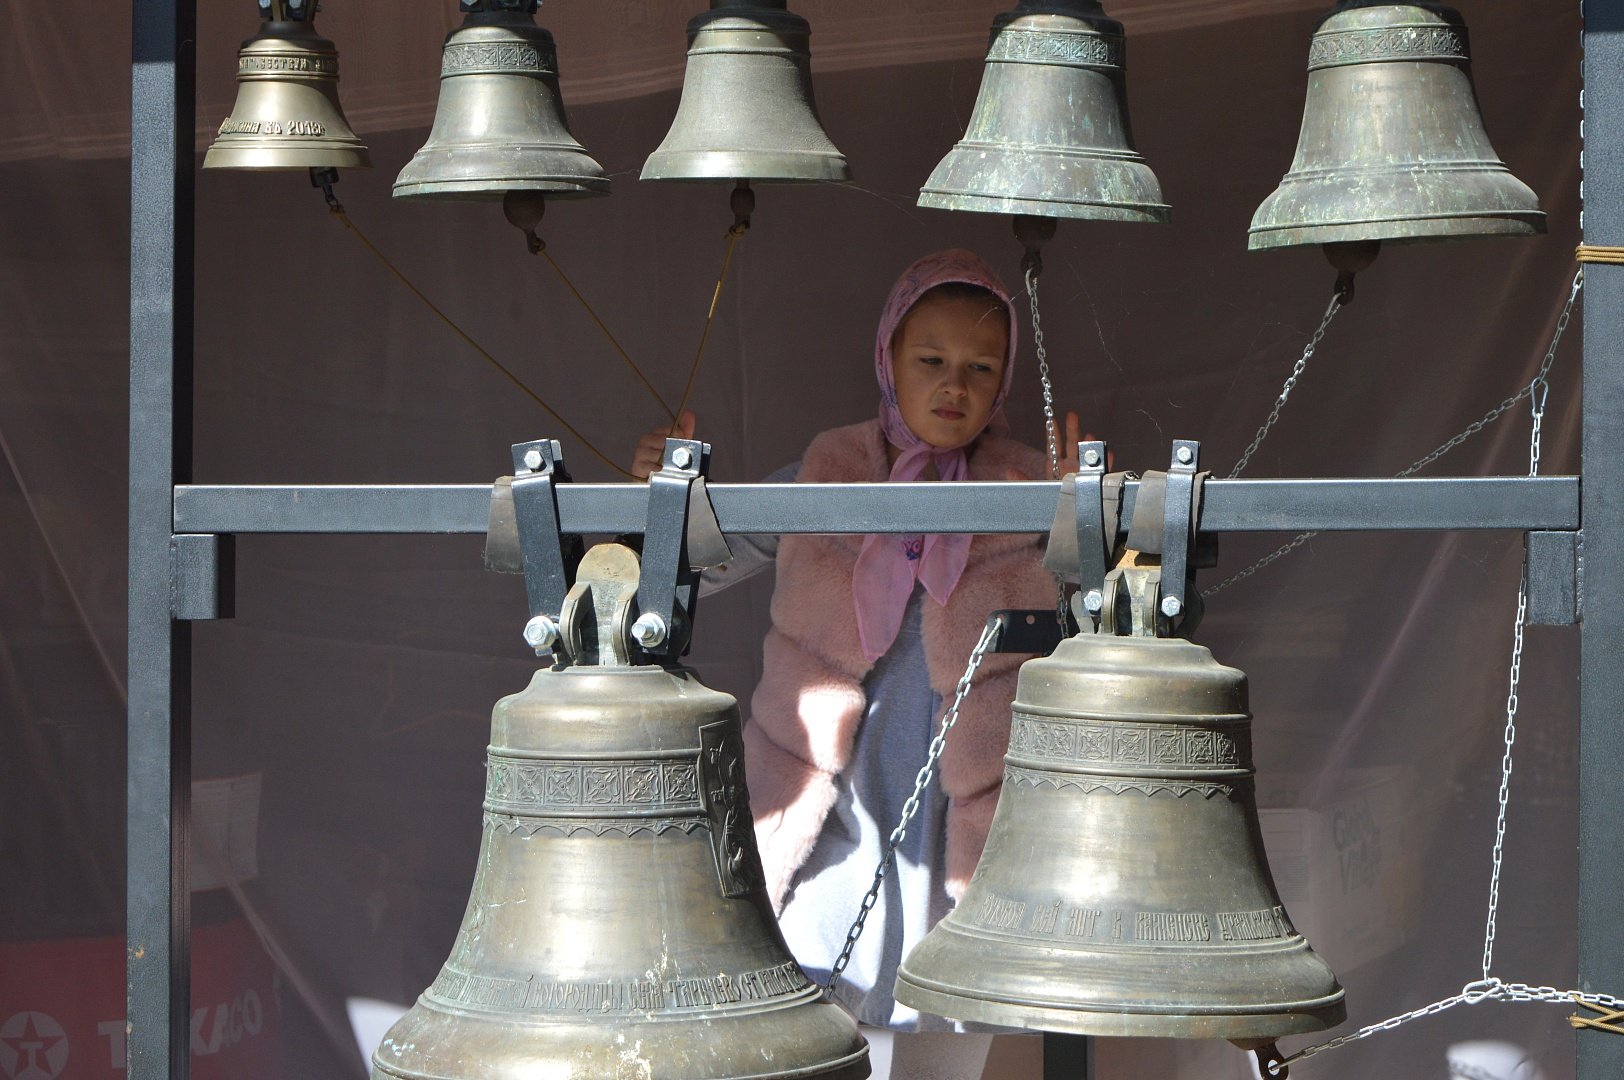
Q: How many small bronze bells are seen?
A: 5